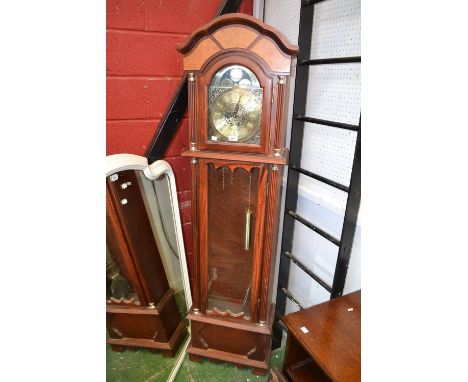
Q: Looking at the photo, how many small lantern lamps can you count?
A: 0